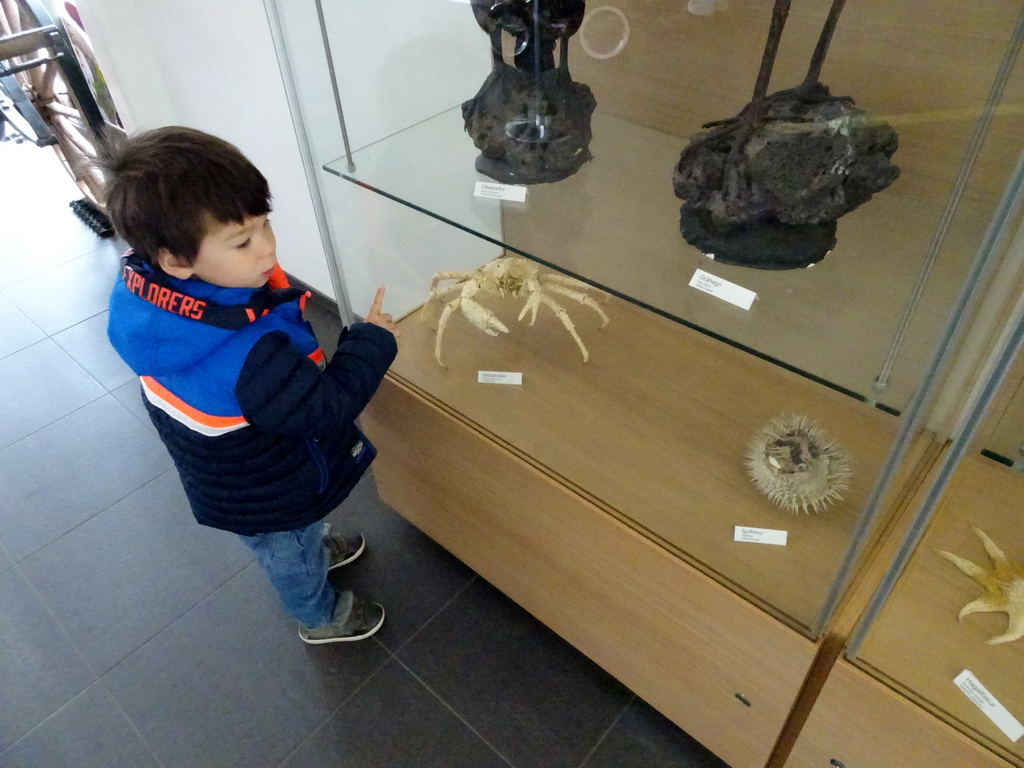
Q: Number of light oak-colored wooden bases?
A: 2